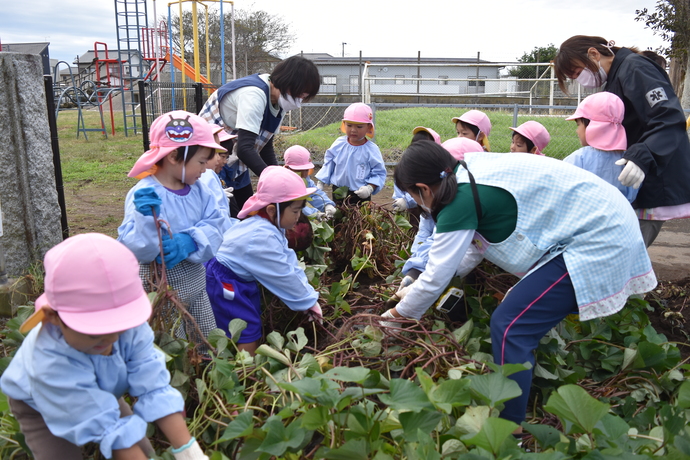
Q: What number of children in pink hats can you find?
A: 12